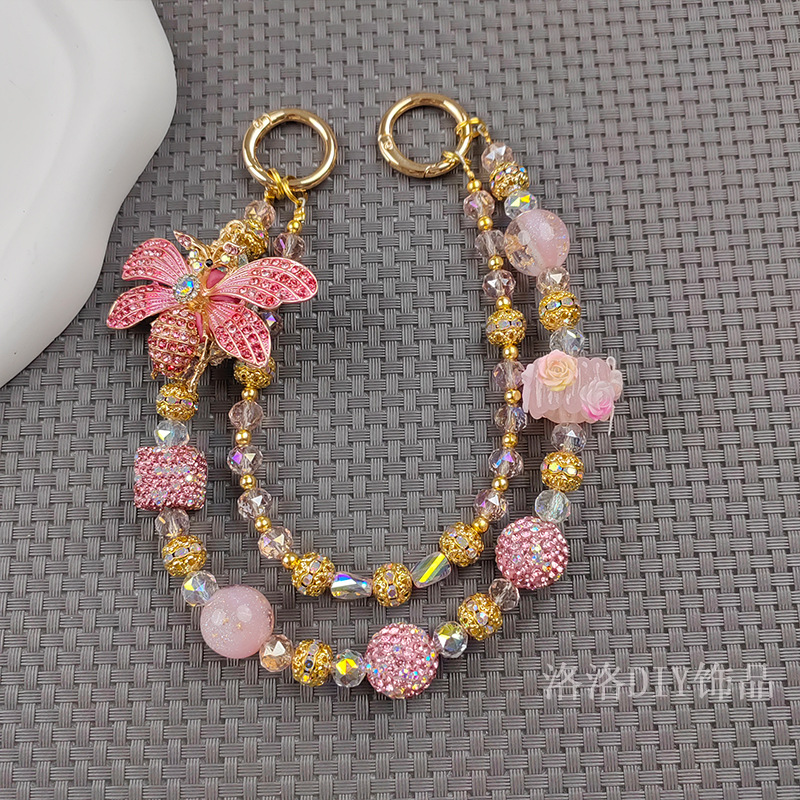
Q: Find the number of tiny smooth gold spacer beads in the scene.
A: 15